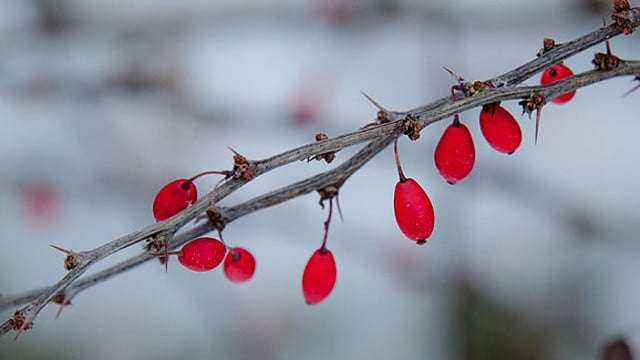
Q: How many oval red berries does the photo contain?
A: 8